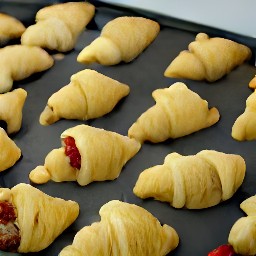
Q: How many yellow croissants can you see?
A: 15